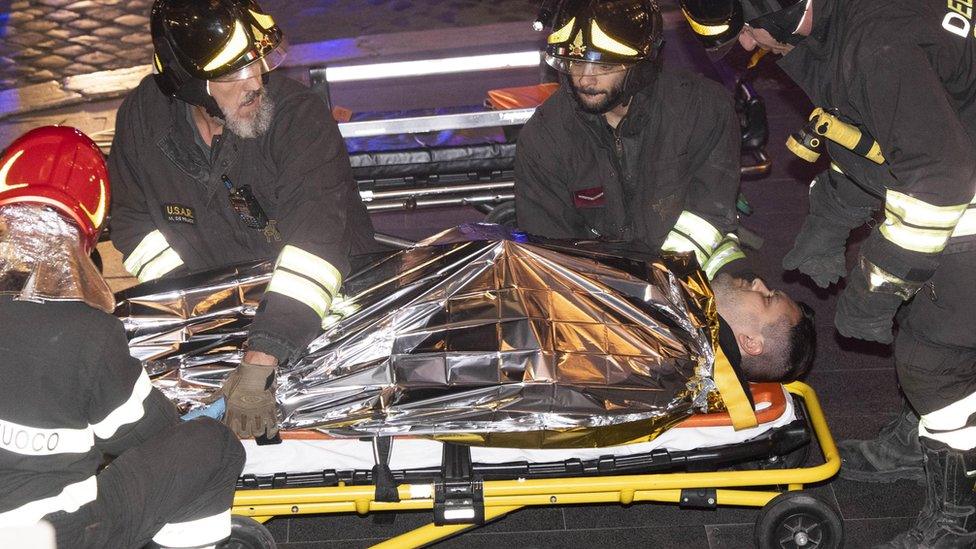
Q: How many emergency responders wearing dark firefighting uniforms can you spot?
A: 4